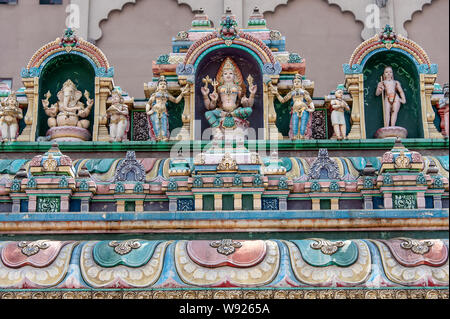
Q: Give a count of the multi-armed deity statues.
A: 2